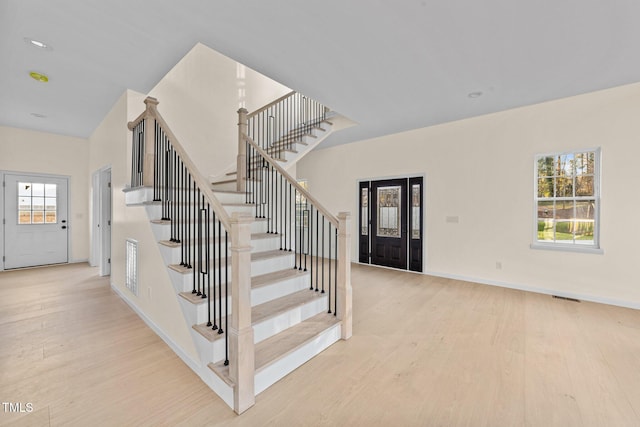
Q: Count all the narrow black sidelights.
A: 2